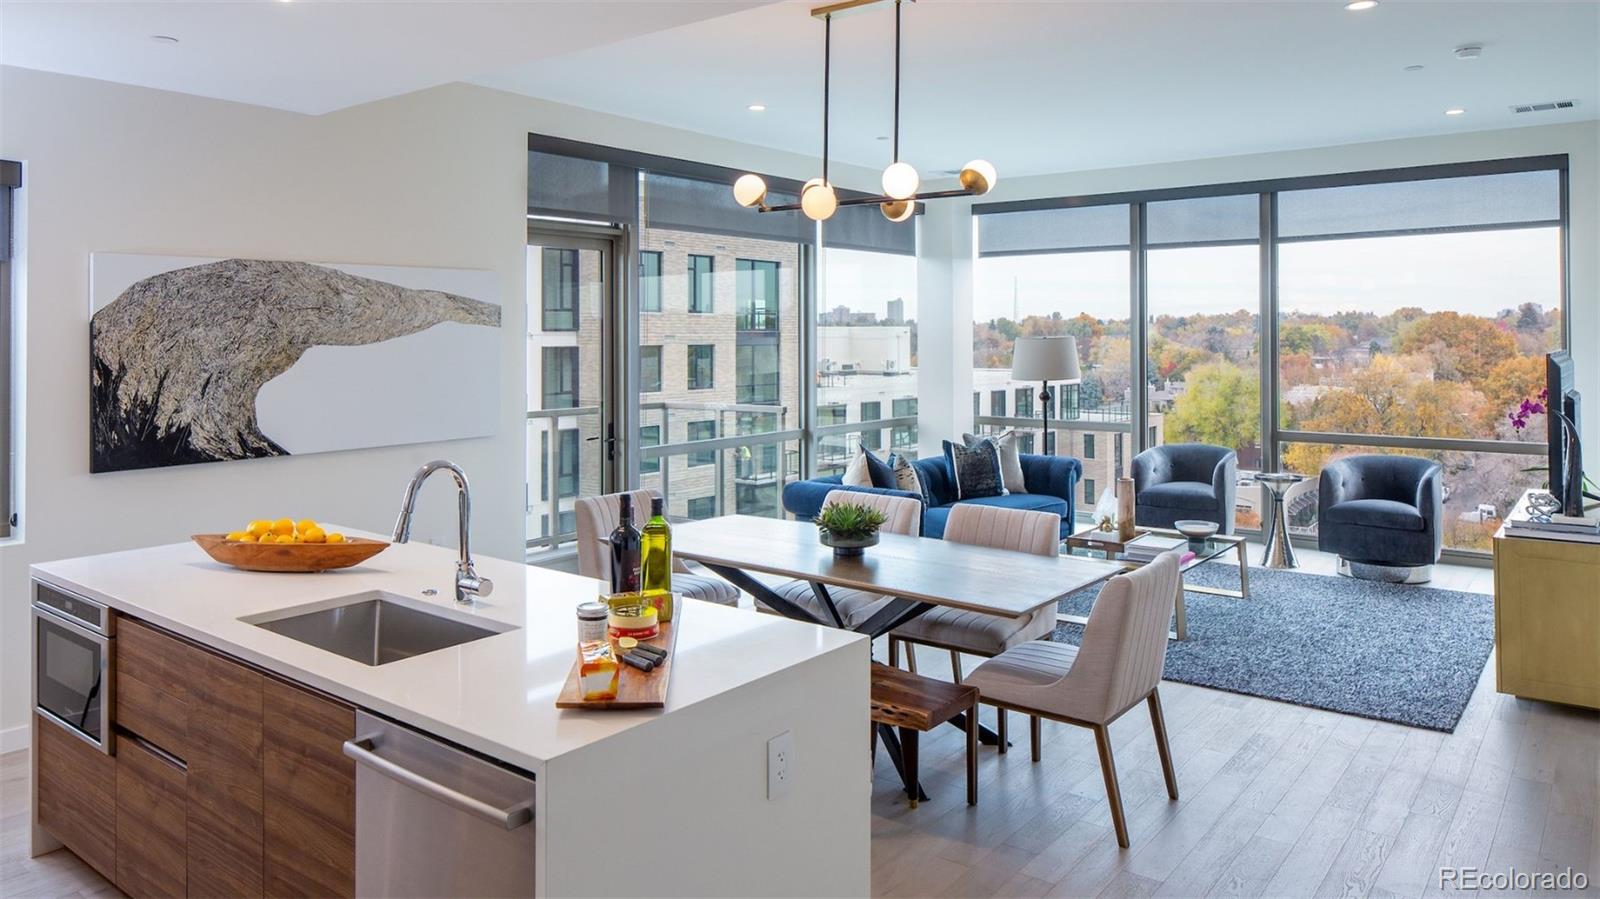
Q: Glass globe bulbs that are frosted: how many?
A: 6